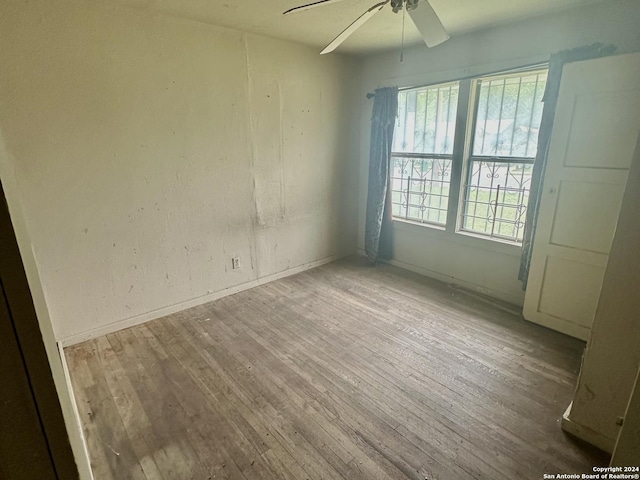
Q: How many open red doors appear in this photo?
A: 0